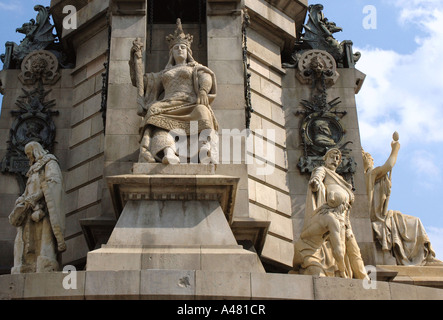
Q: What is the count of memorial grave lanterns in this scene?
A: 0